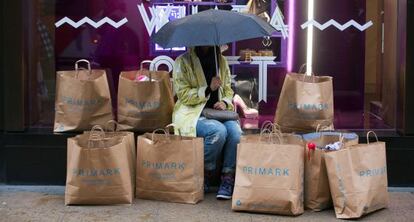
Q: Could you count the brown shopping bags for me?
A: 8